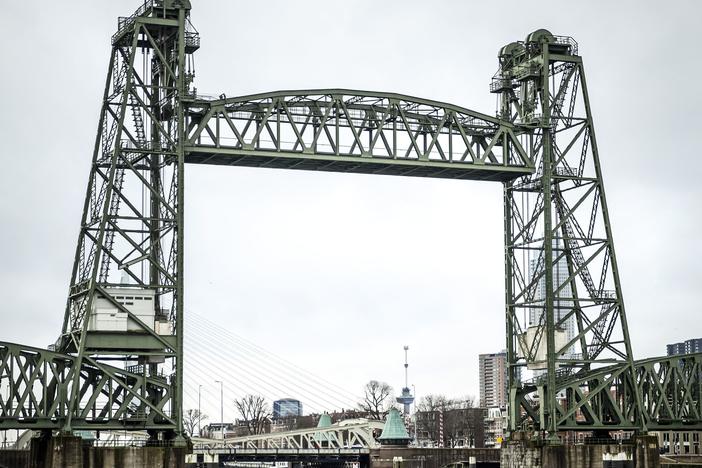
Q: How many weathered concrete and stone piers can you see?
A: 2